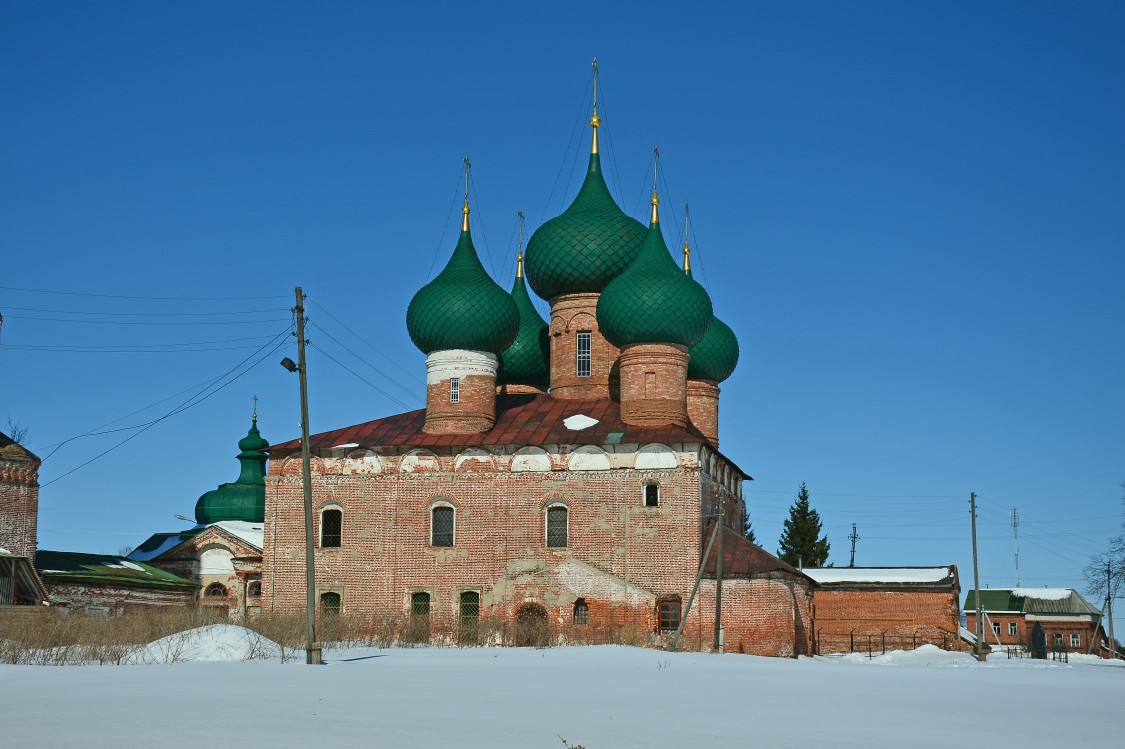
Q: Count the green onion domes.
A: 6